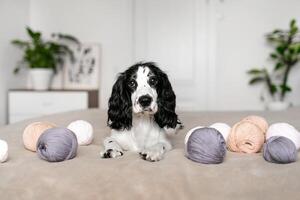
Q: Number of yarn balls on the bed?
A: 11